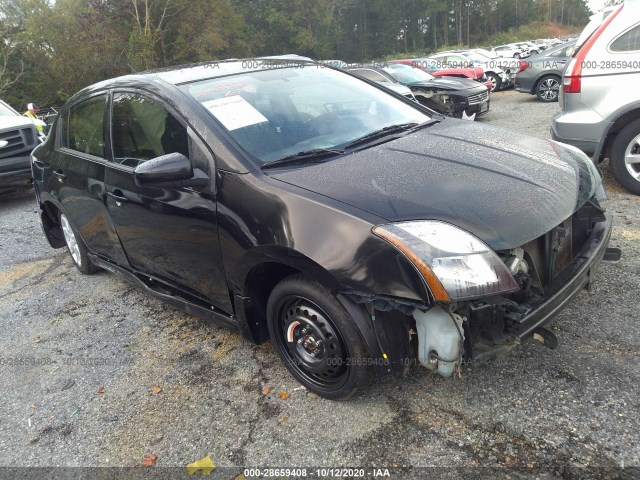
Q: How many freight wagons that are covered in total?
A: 0